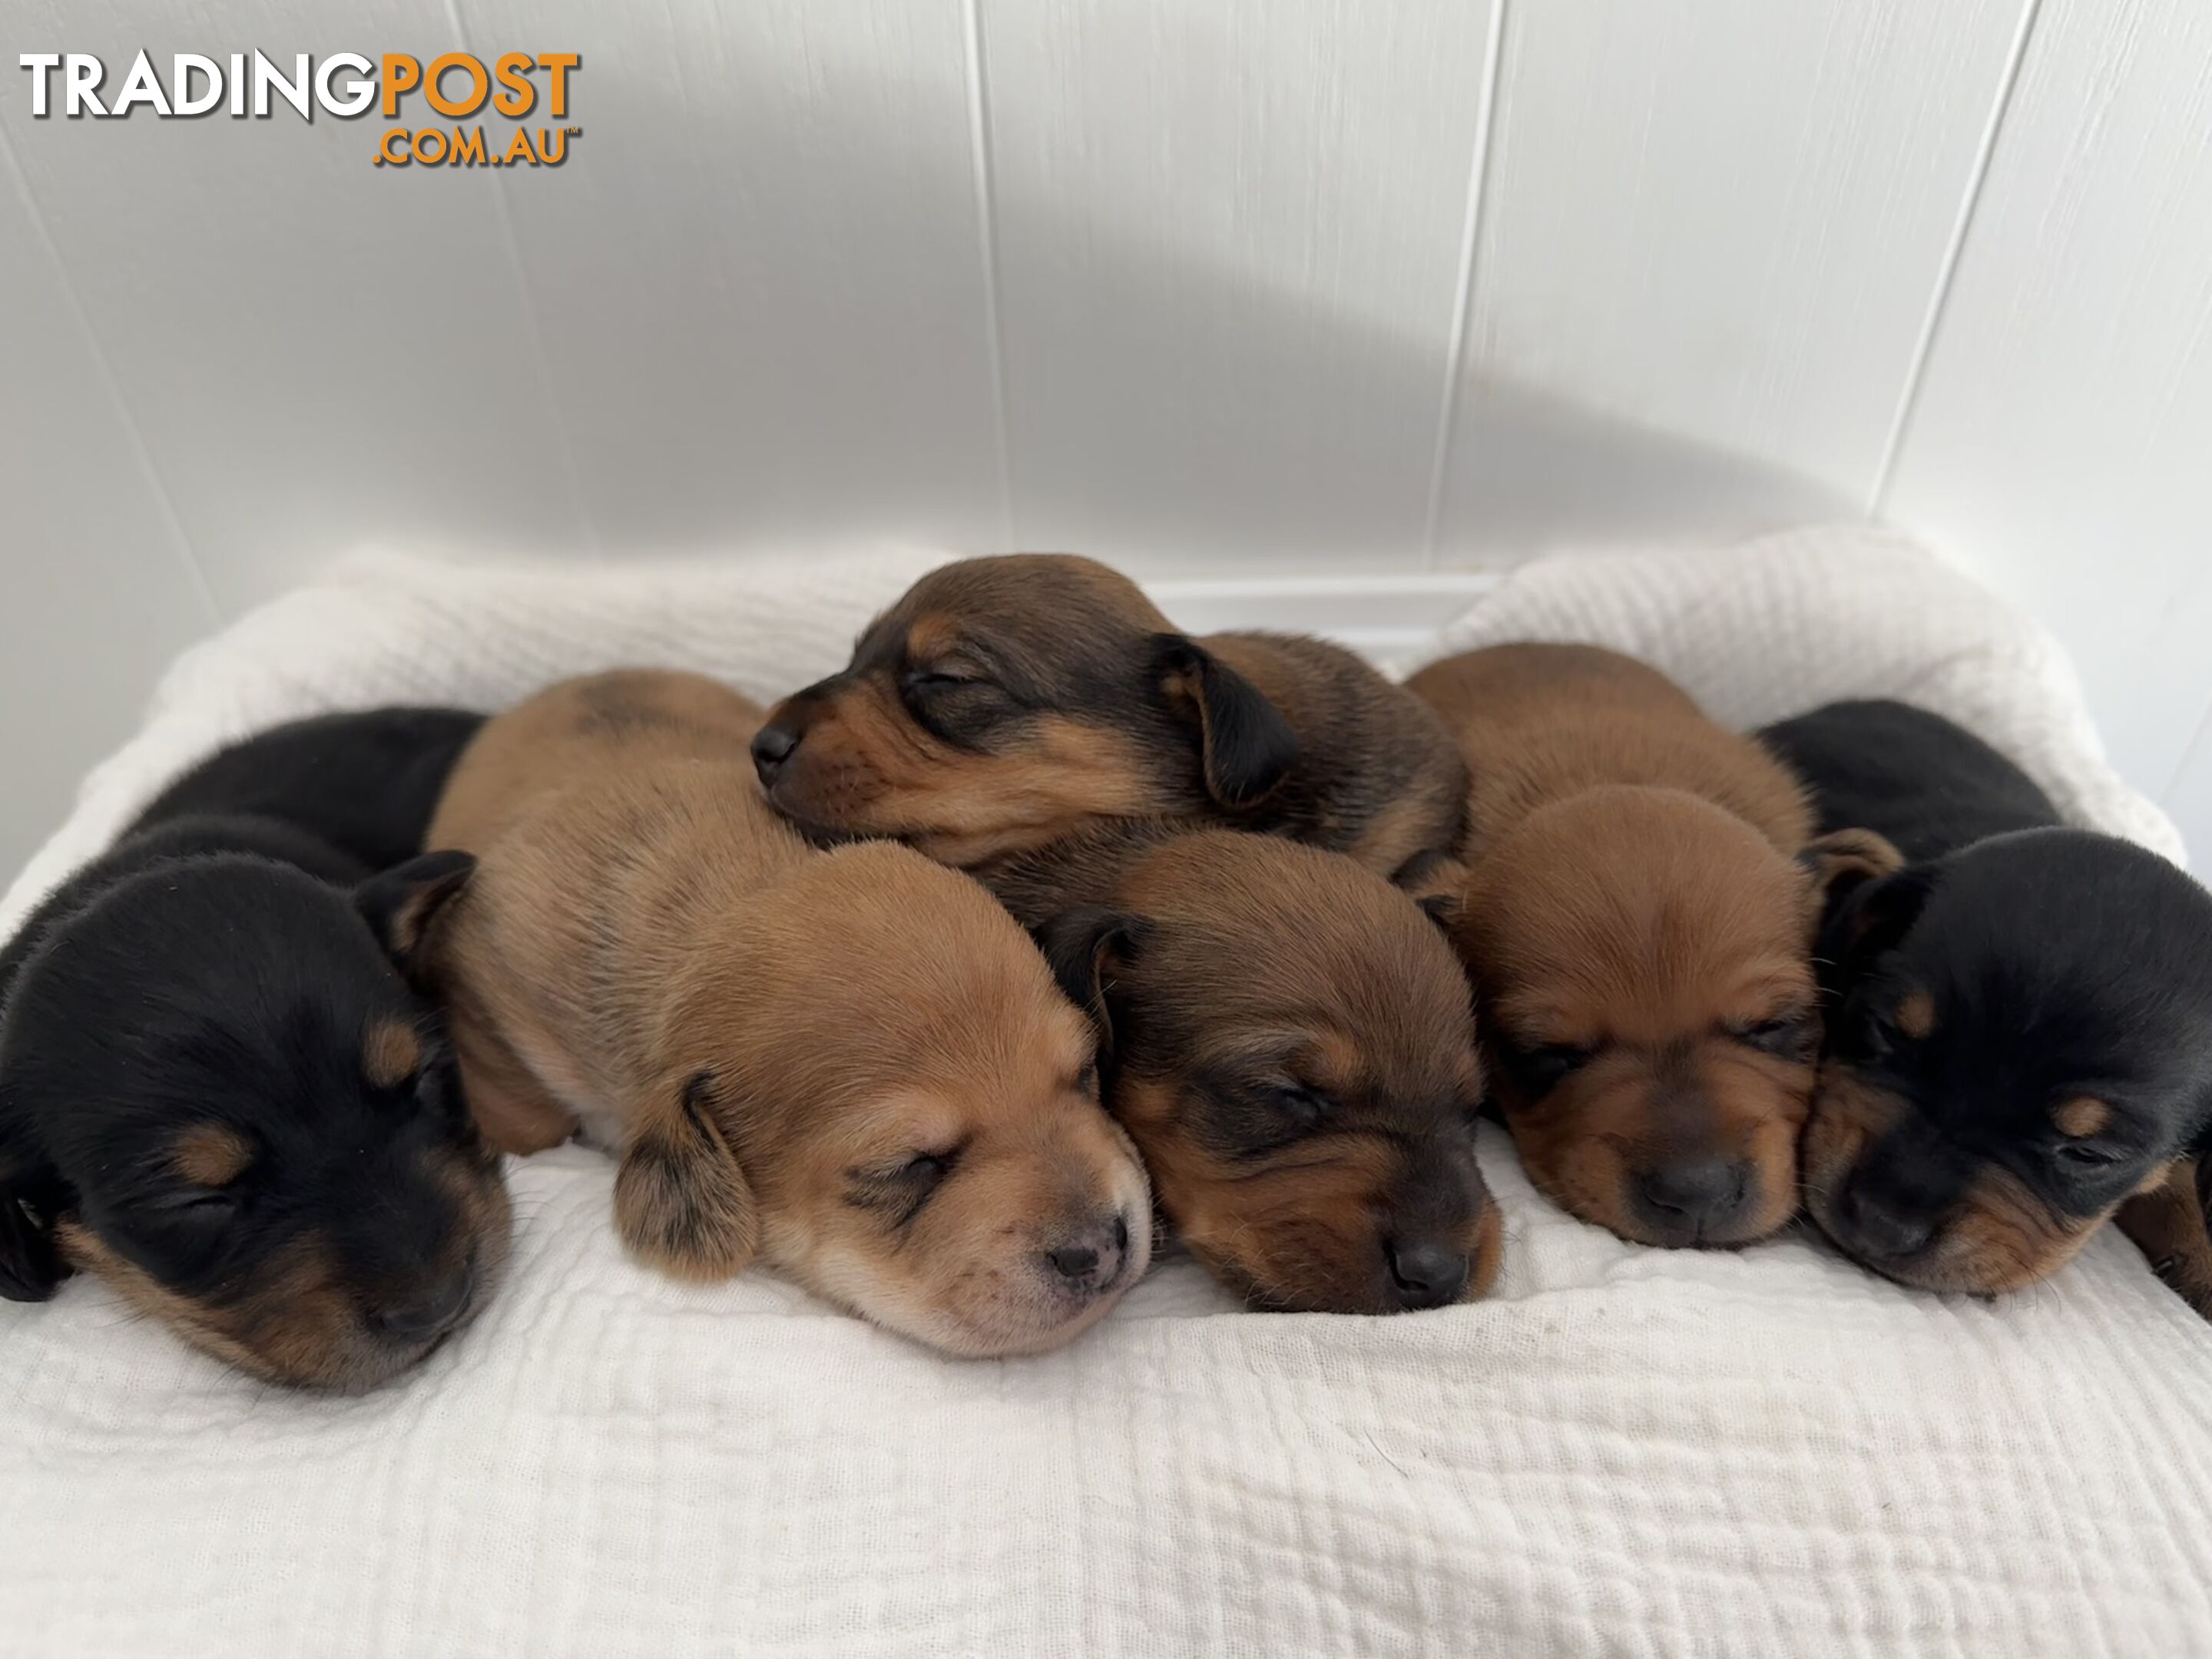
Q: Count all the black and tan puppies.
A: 2